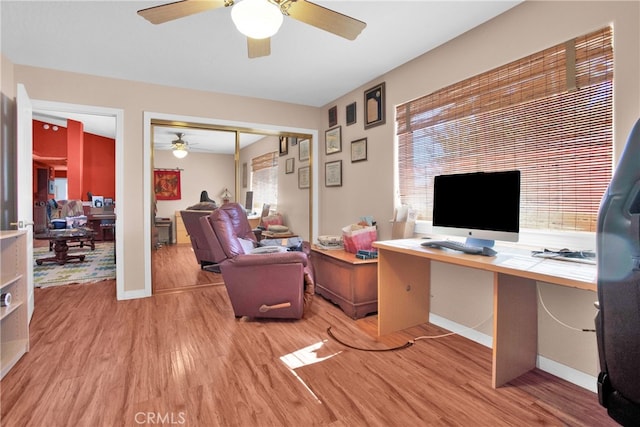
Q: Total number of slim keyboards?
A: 1